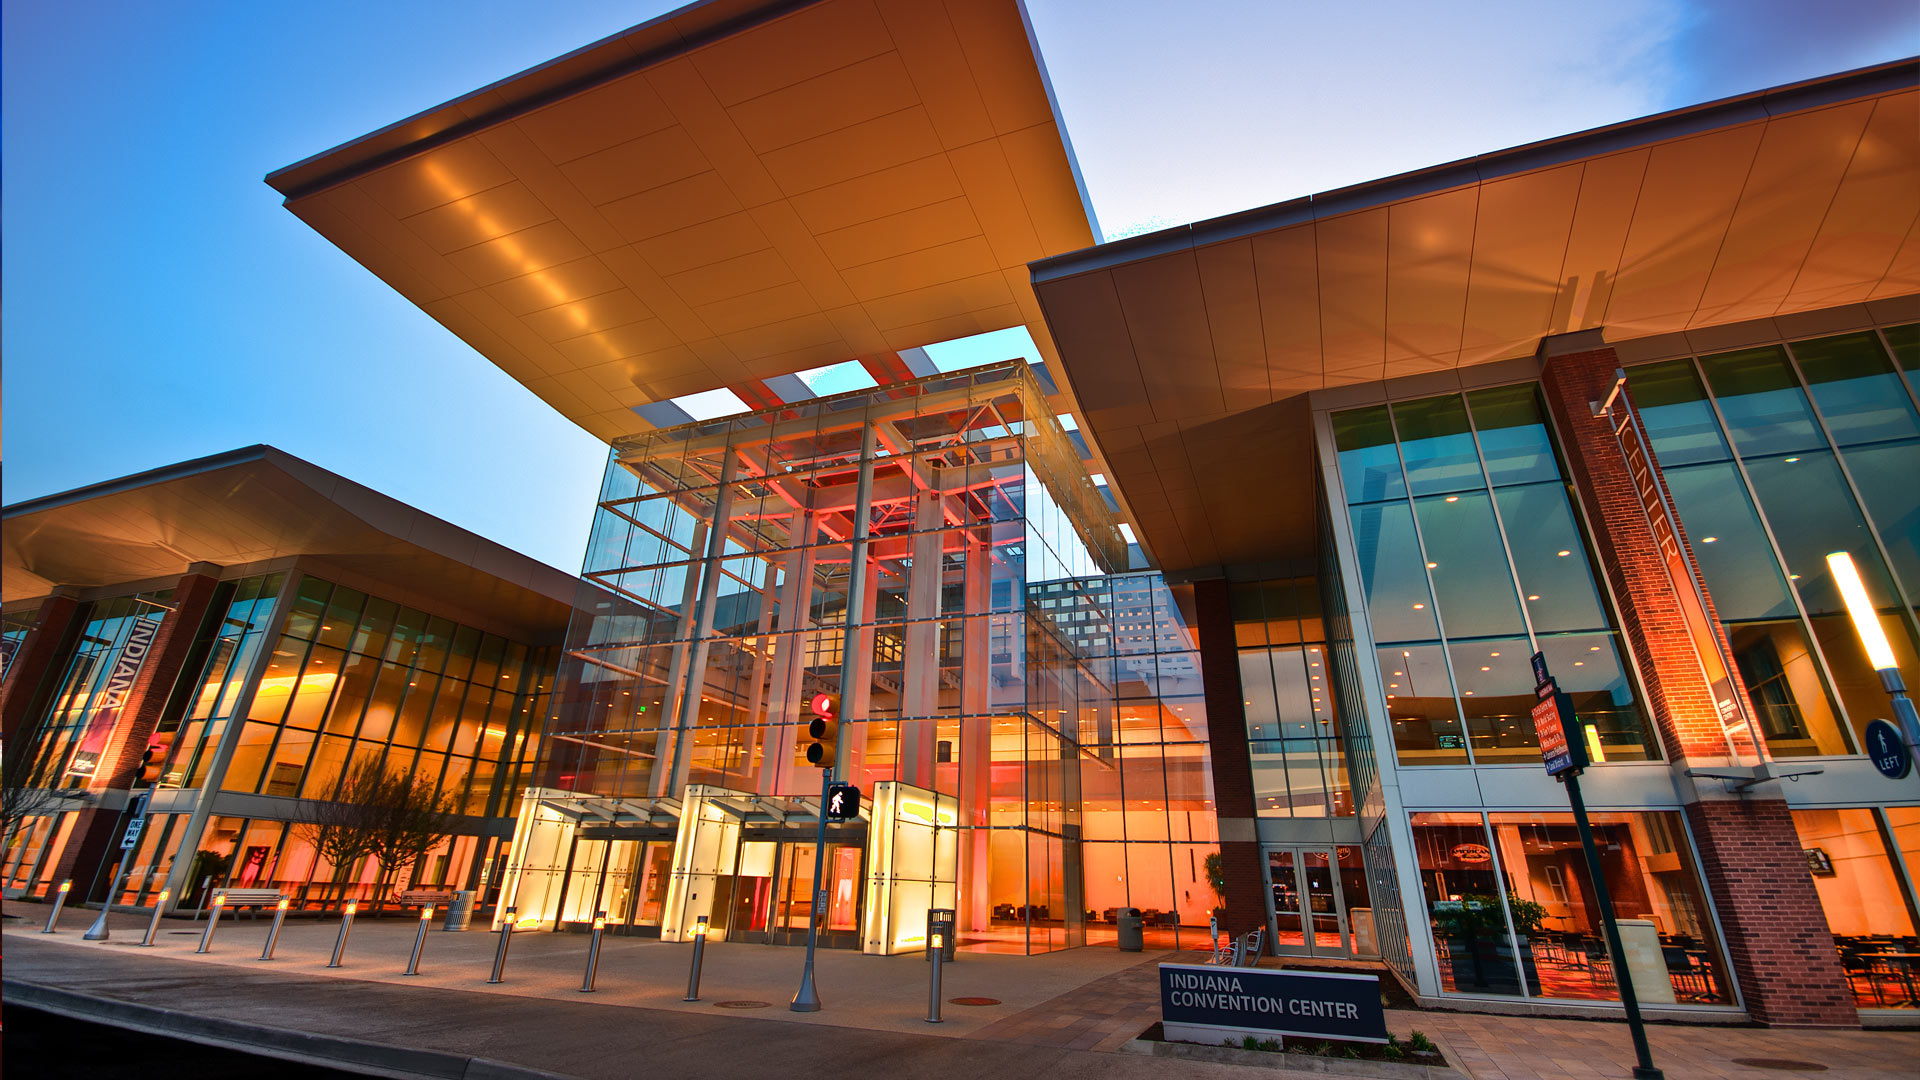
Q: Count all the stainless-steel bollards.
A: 10